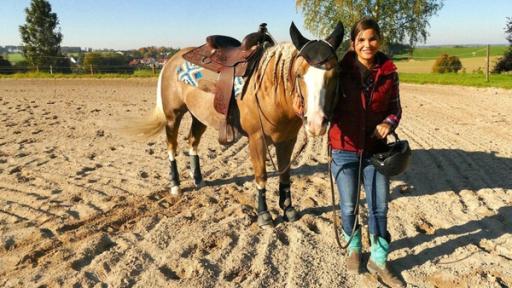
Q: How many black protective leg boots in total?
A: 4